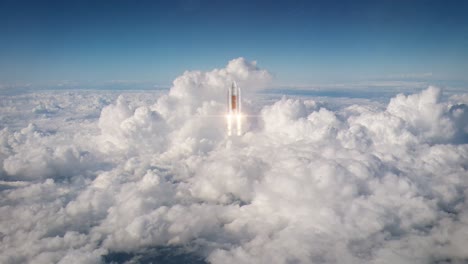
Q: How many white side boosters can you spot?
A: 2